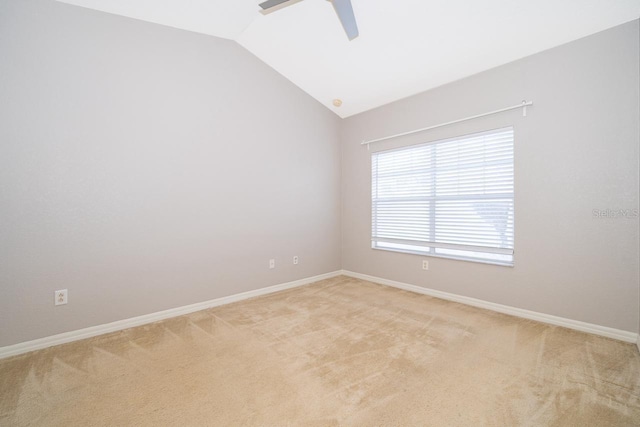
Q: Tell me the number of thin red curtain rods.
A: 0